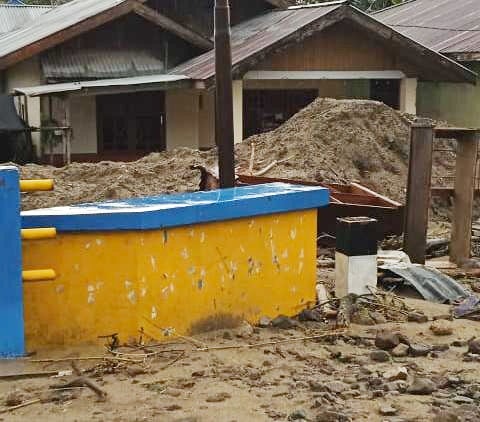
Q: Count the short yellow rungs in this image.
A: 3